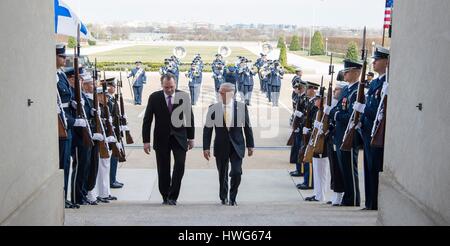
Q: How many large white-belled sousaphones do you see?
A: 3